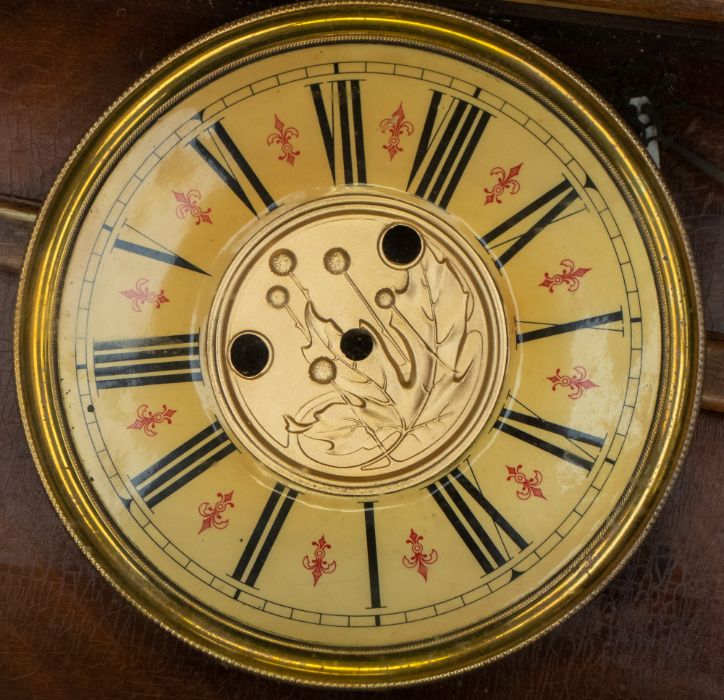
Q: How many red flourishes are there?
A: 12